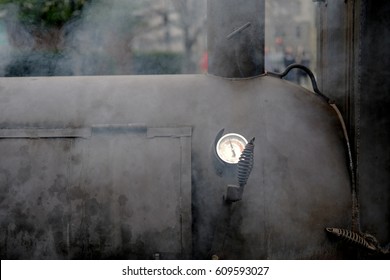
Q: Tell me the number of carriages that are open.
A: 0